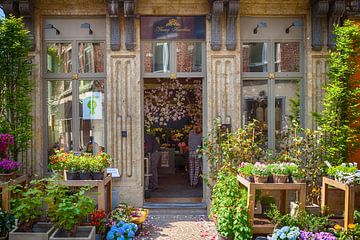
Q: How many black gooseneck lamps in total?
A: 4